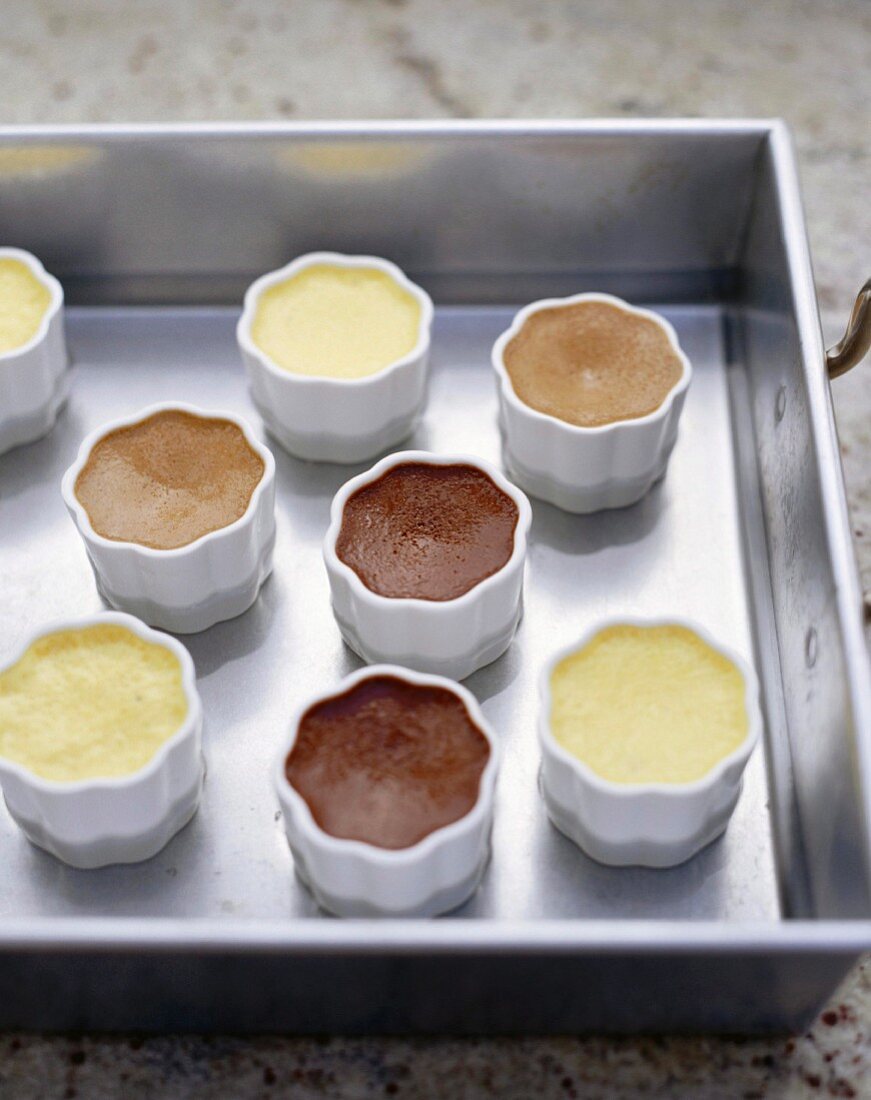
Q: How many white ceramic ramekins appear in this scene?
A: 8